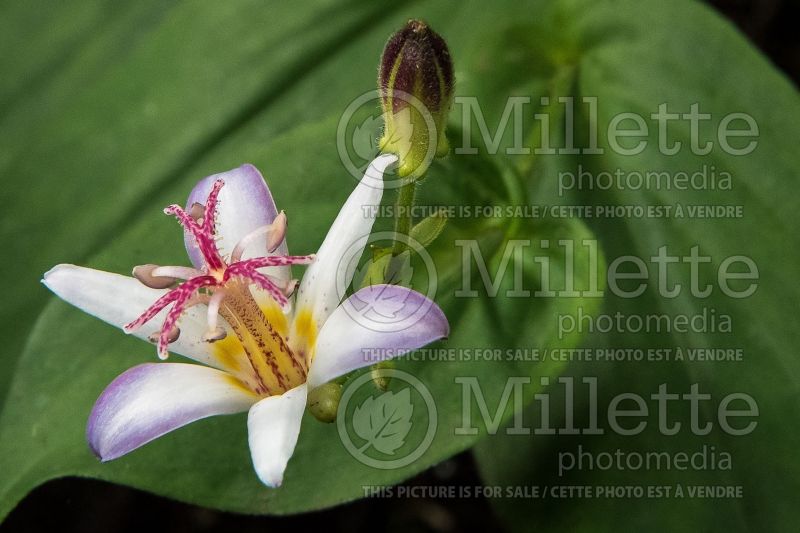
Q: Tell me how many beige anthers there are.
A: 6